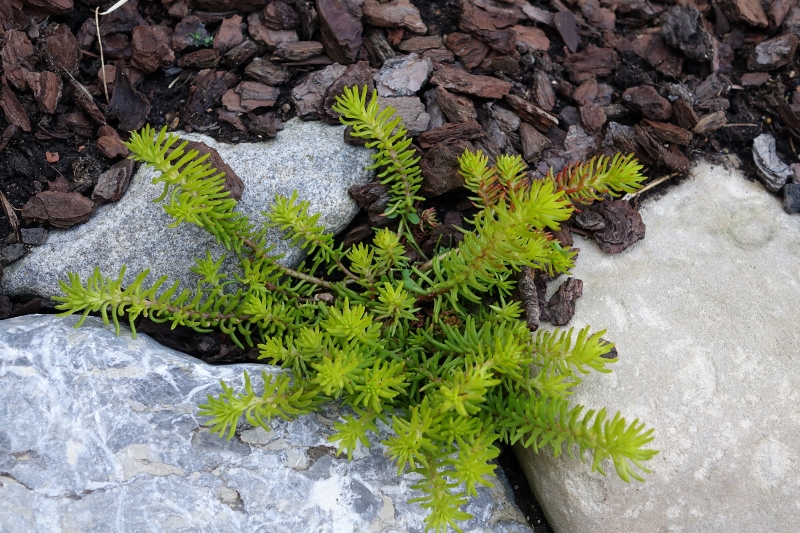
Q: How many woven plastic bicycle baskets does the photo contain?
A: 0